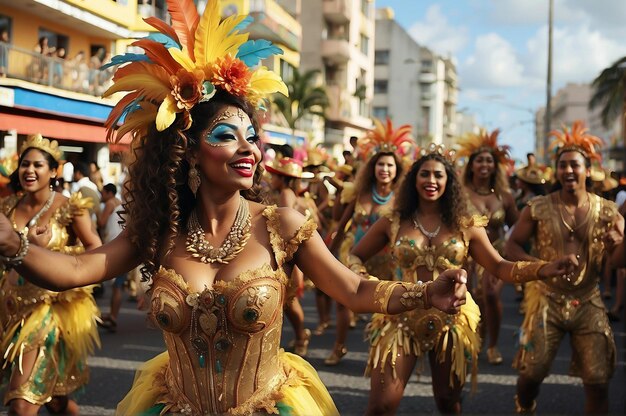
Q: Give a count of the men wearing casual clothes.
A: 2